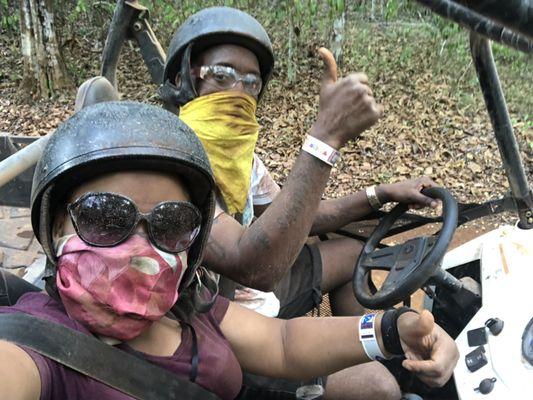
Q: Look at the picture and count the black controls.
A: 4